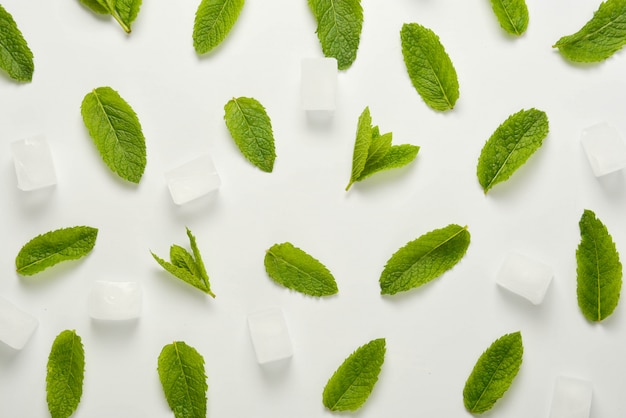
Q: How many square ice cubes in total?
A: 9